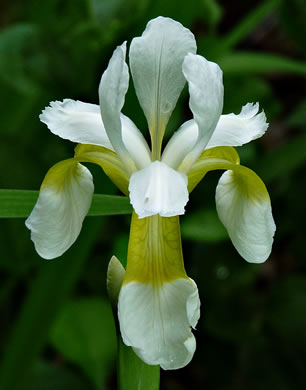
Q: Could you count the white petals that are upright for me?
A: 3